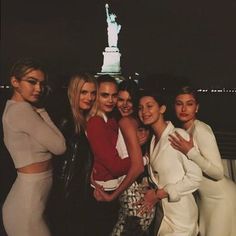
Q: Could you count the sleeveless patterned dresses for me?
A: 1